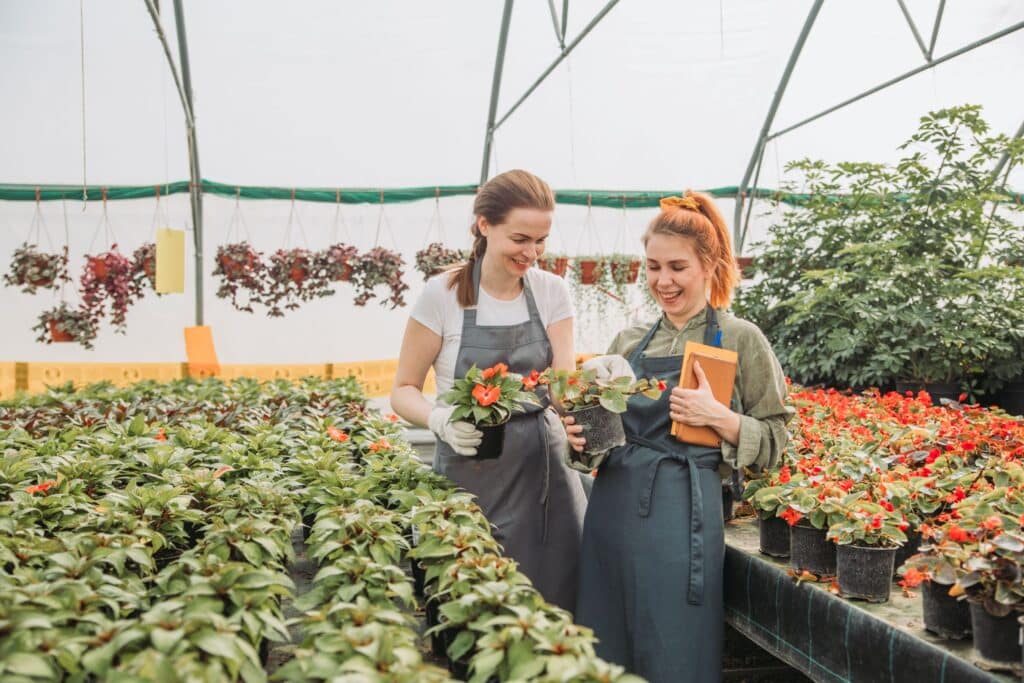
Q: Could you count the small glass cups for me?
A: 0